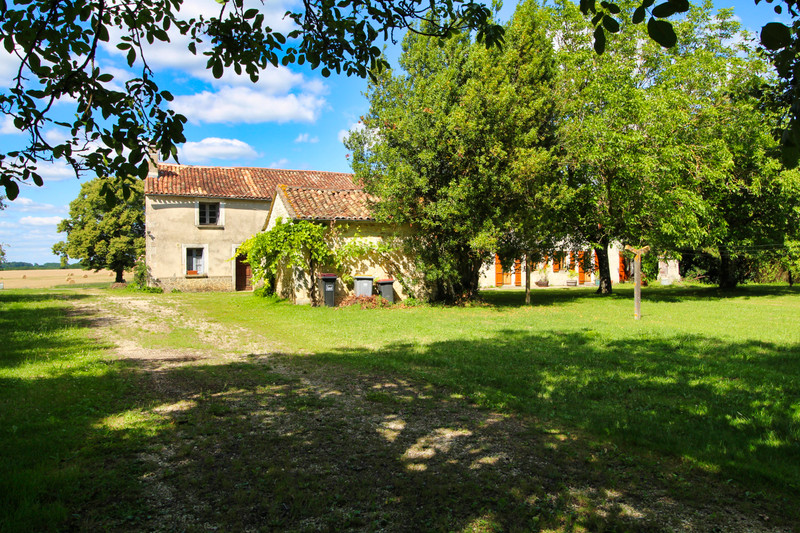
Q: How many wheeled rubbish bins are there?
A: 3